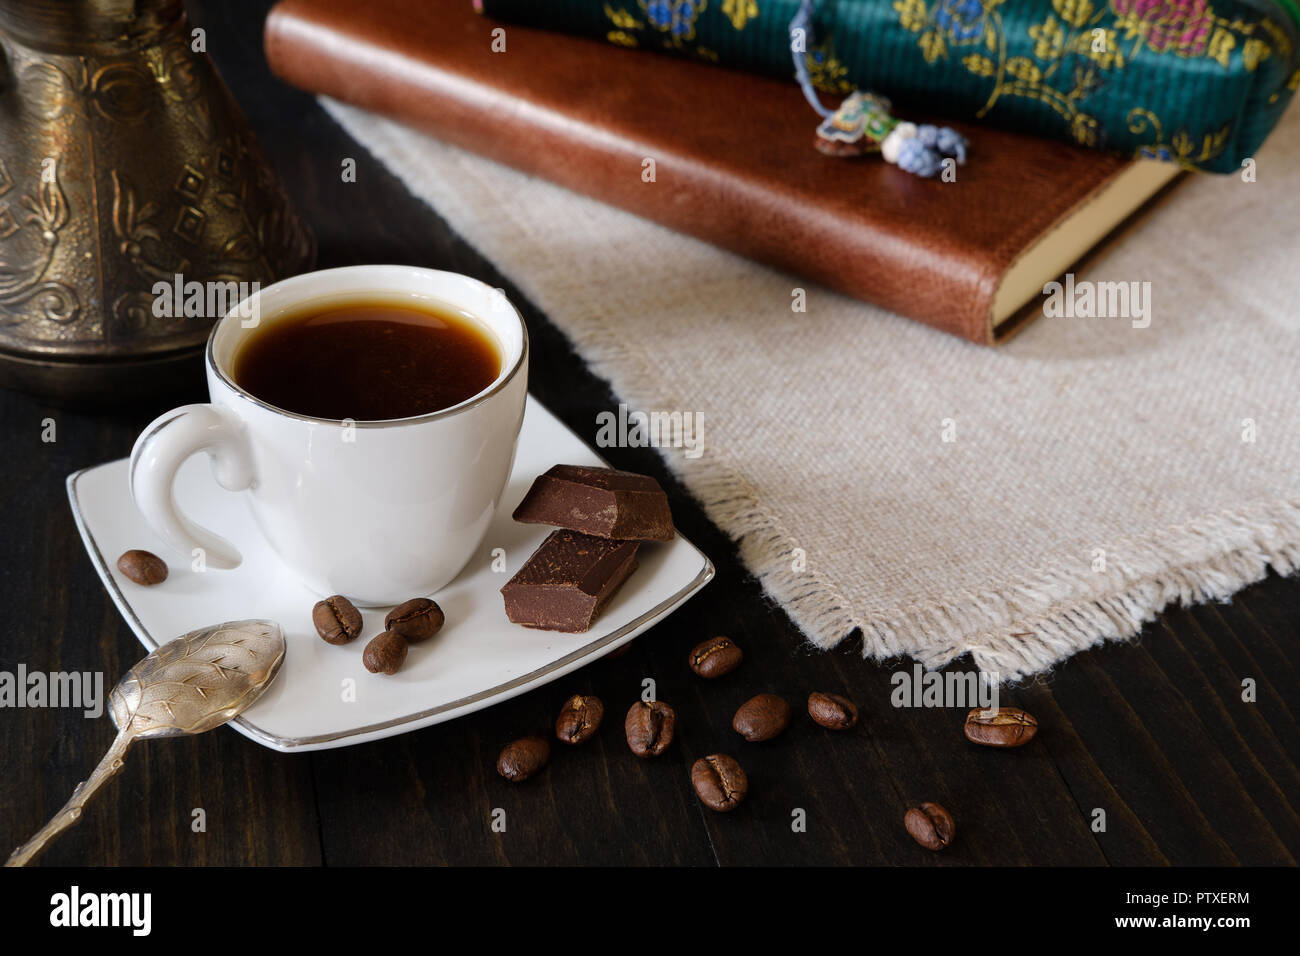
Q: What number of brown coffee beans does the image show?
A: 13